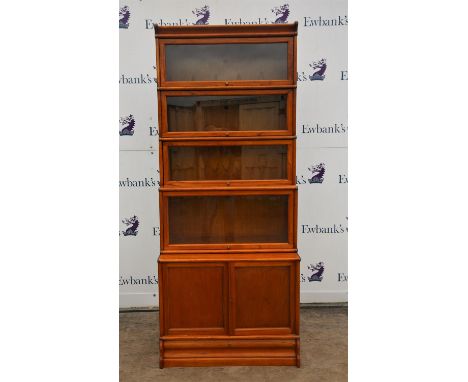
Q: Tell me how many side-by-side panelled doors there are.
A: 2